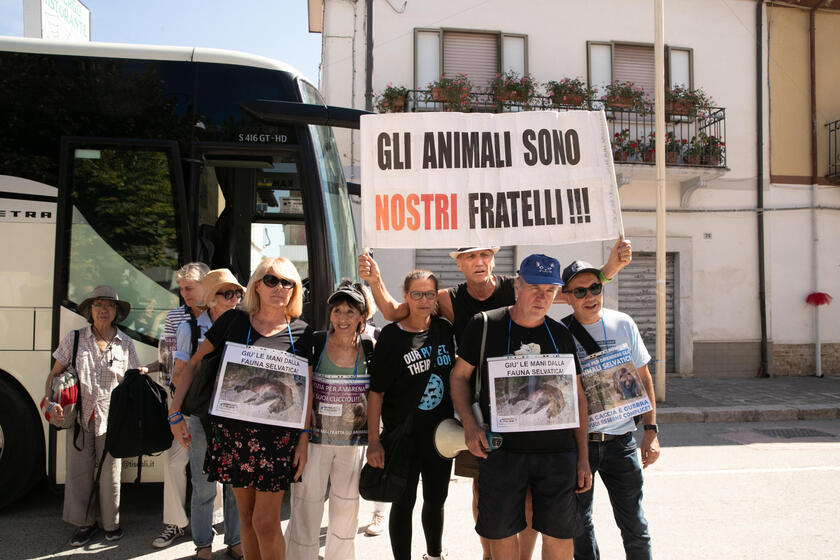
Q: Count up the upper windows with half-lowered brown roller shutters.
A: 2